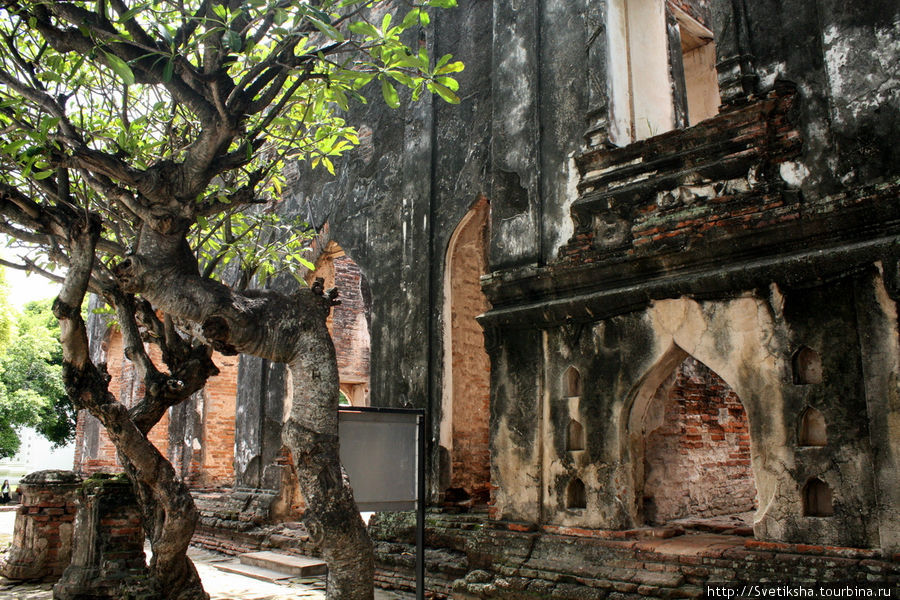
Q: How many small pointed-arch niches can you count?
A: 6